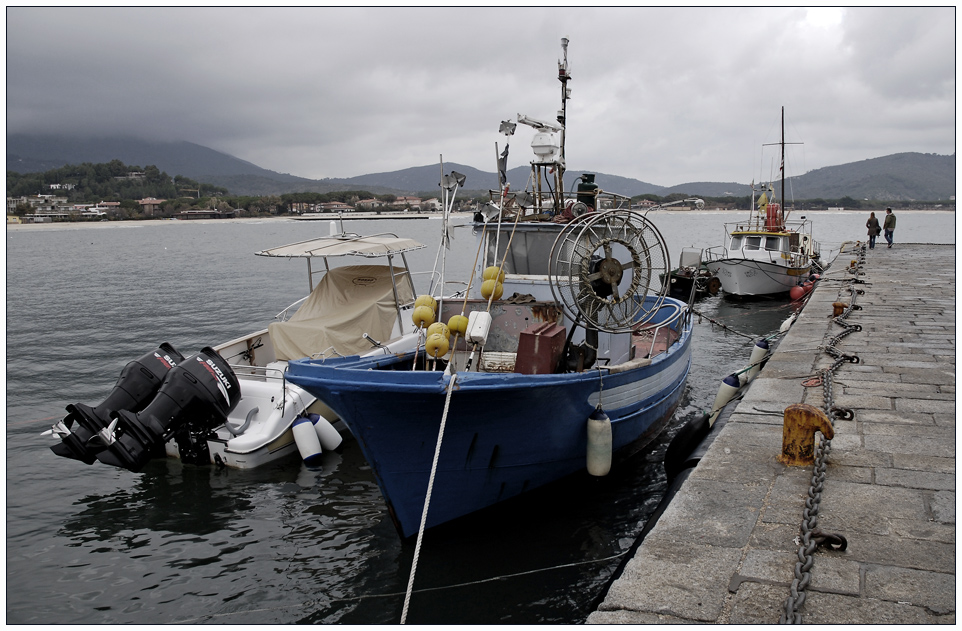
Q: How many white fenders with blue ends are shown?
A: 5